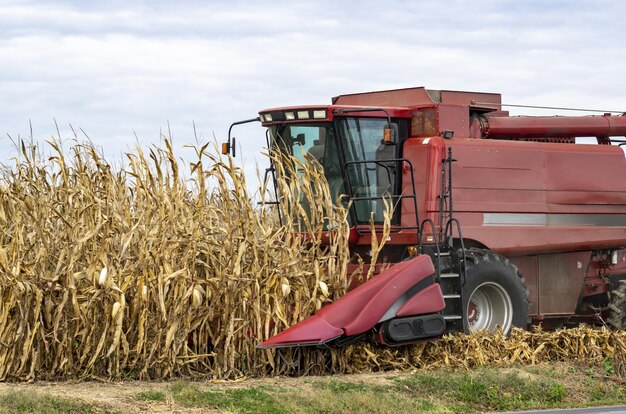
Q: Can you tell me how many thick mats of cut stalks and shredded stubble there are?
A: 1